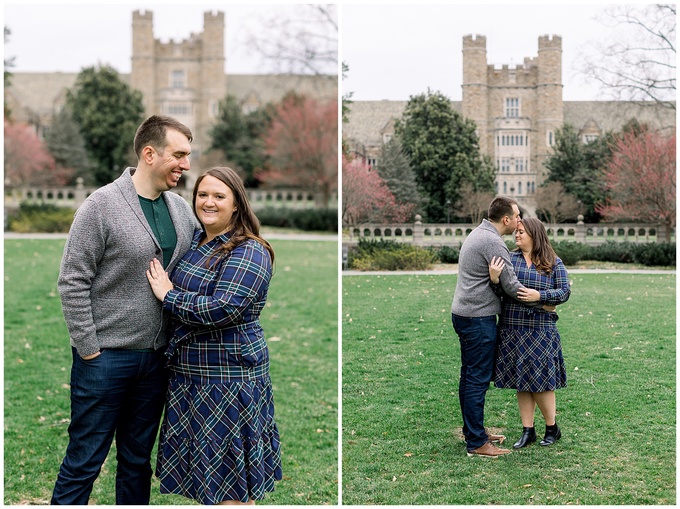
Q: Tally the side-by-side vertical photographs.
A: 2